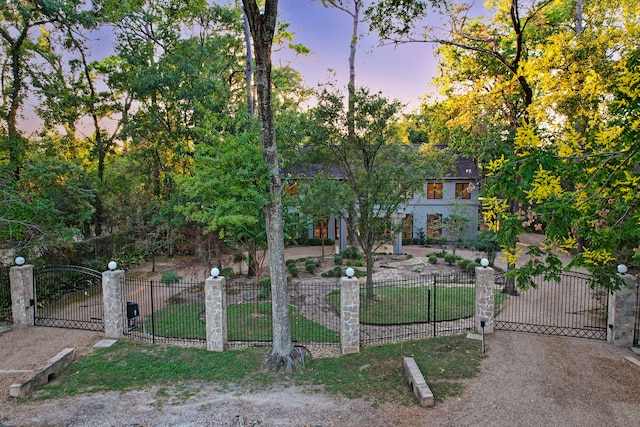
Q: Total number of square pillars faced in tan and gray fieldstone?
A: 6